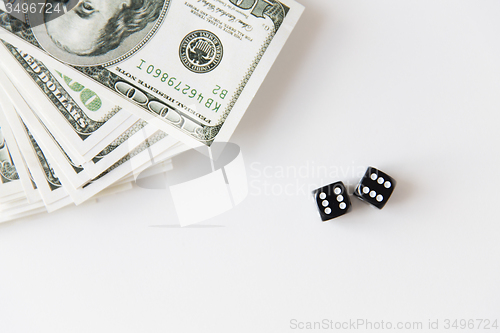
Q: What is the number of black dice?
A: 2